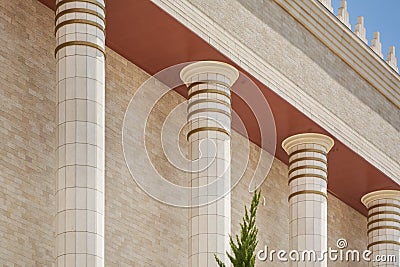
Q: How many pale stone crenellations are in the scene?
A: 5